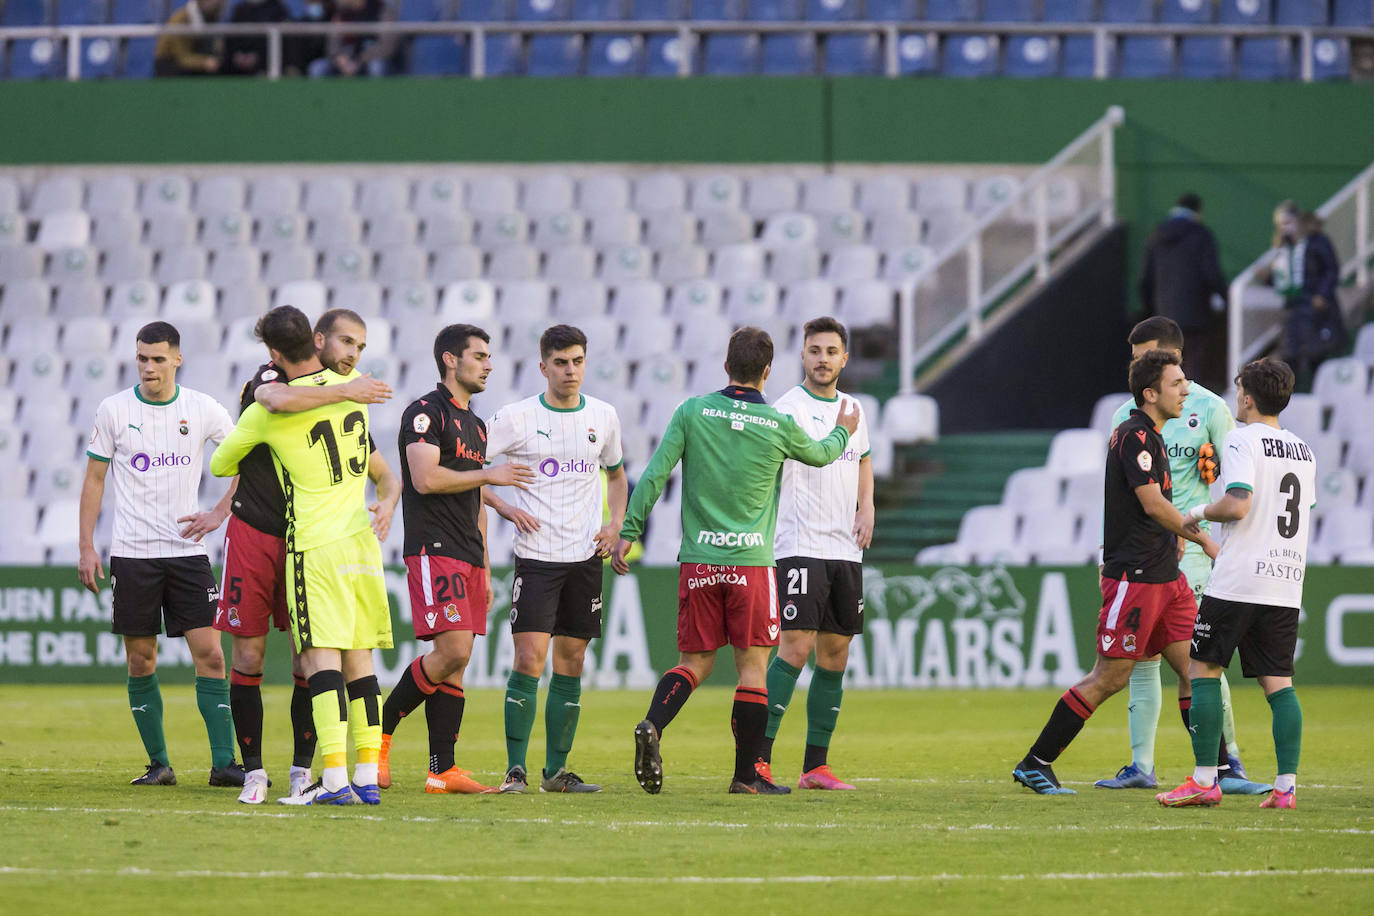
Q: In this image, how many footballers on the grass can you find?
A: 10